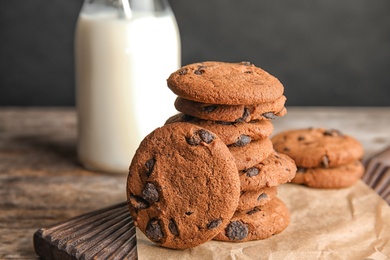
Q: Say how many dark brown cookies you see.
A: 10